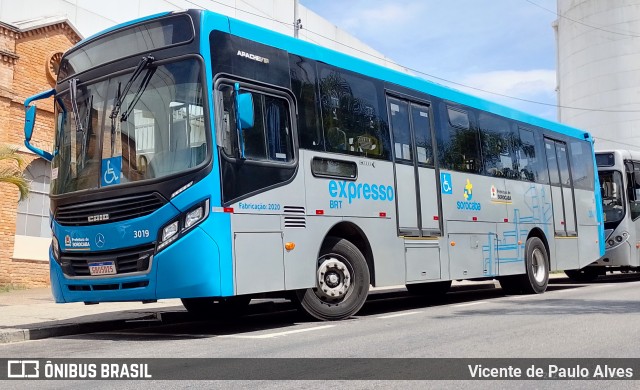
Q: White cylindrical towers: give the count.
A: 1